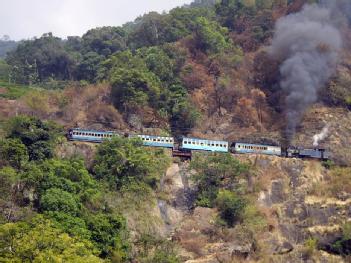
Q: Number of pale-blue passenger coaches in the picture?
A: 4